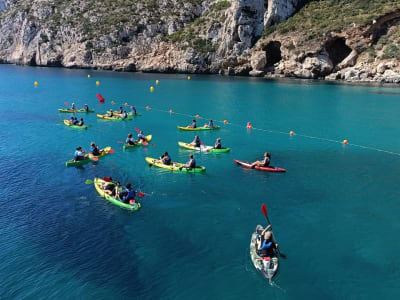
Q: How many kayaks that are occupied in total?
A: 12